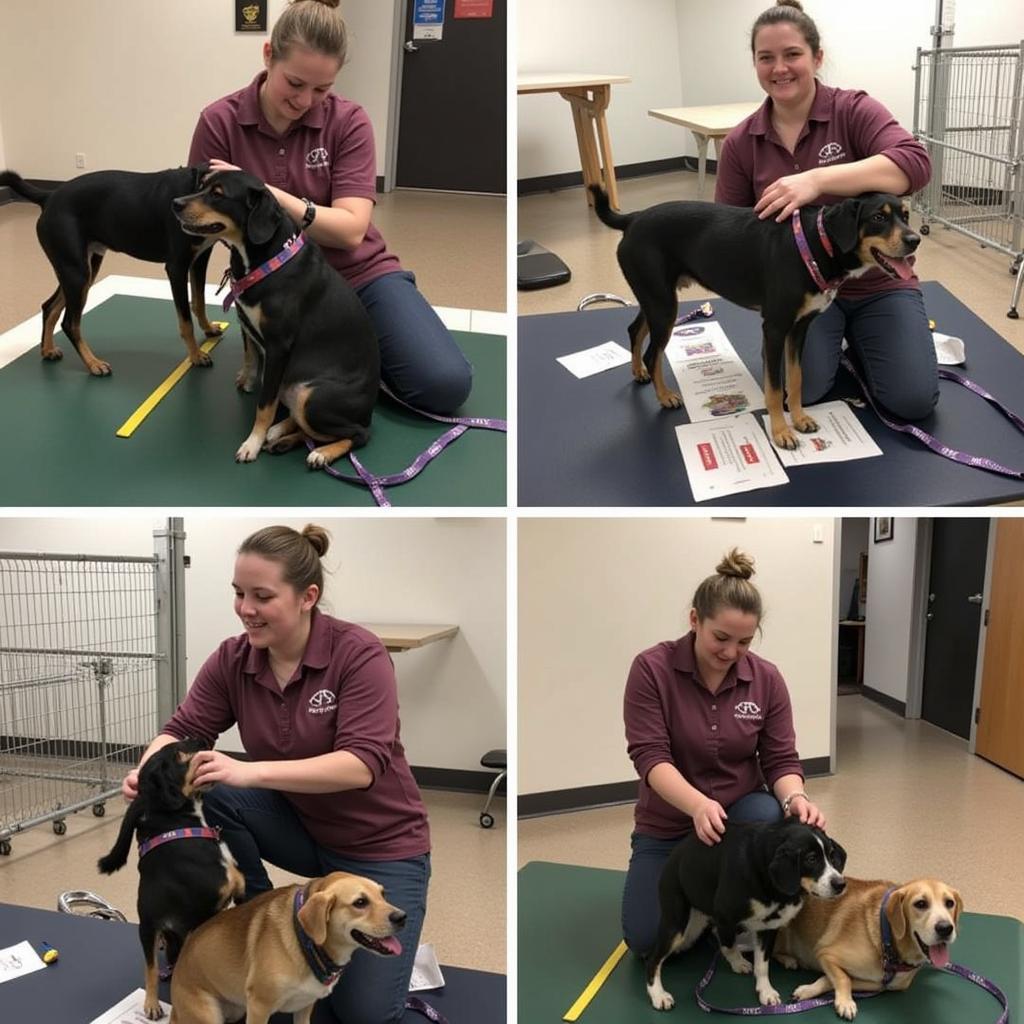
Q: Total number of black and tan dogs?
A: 4